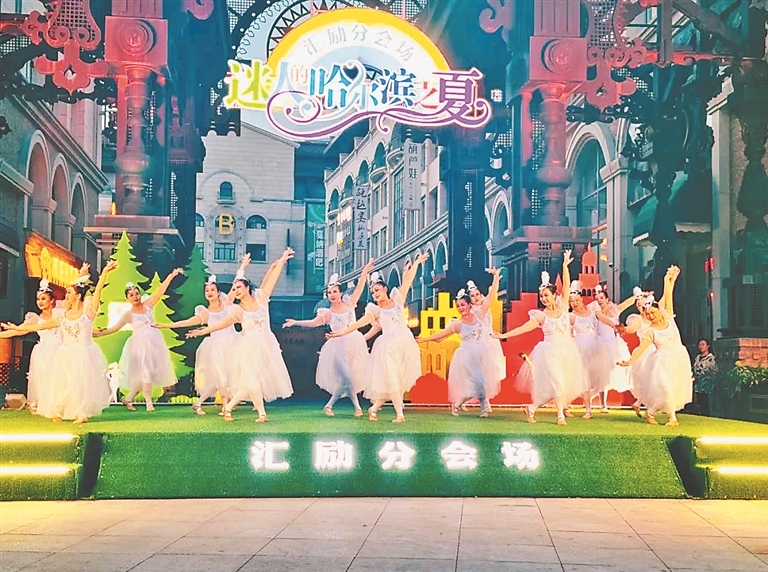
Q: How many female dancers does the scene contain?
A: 14